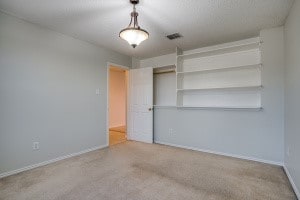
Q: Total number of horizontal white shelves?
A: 4